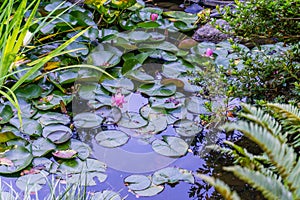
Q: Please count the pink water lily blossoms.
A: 3